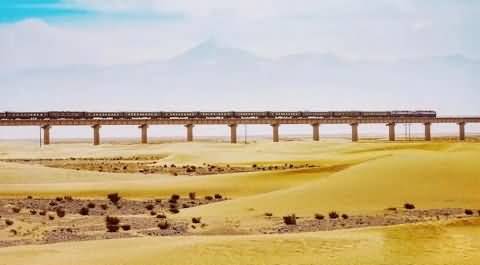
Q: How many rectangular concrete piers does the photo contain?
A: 11